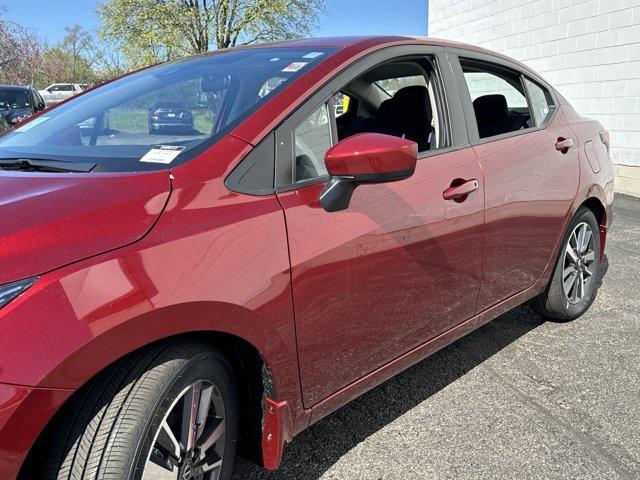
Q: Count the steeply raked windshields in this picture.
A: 1